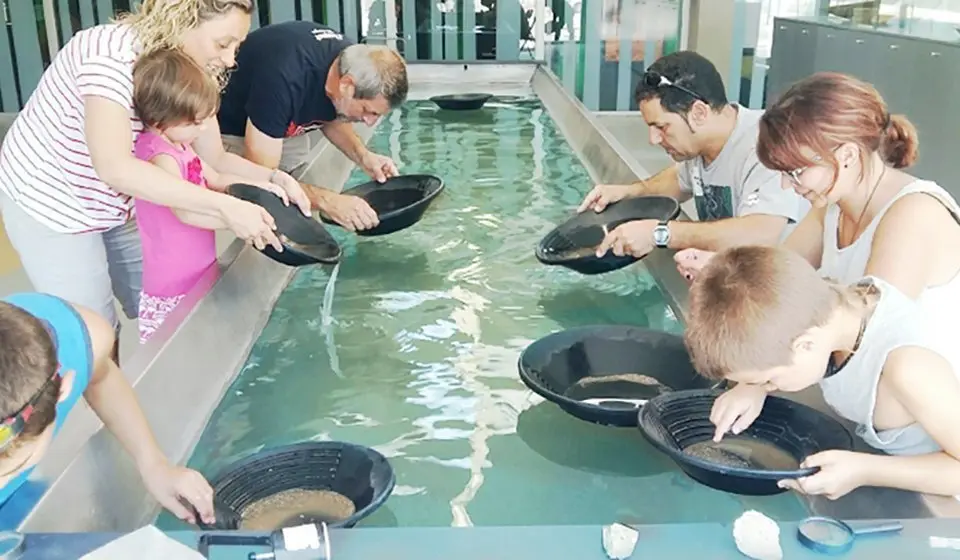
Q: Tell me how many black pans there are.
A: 7